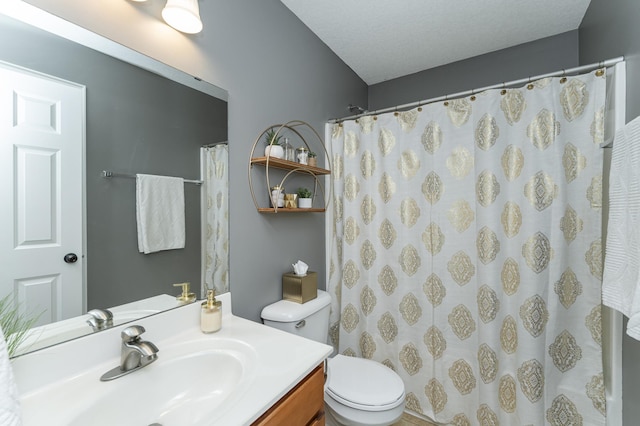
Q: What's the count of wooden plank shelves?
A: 2